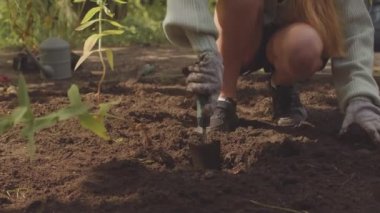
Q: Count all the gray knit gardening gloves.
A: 2